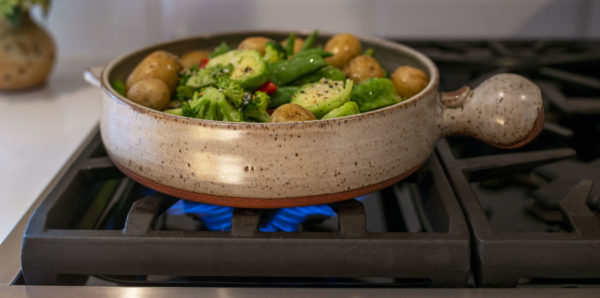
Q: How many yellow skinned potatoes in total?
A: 9